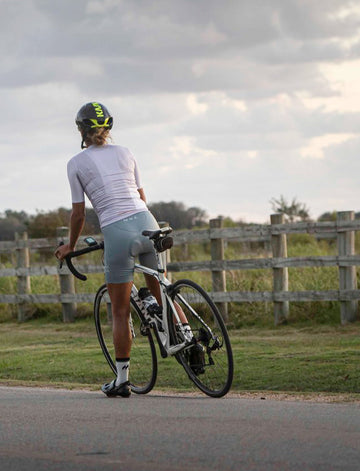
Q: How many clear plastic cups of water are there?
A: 0